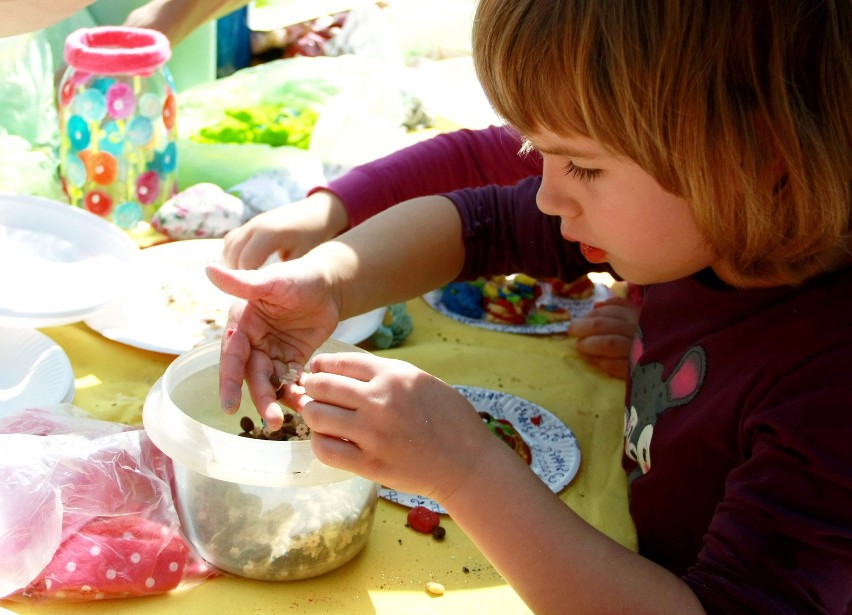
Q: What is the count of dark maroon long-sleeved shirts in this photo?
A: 1